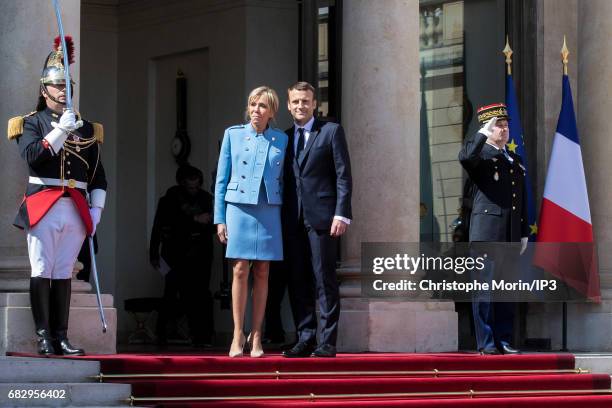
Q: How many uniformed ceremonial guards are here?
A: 2